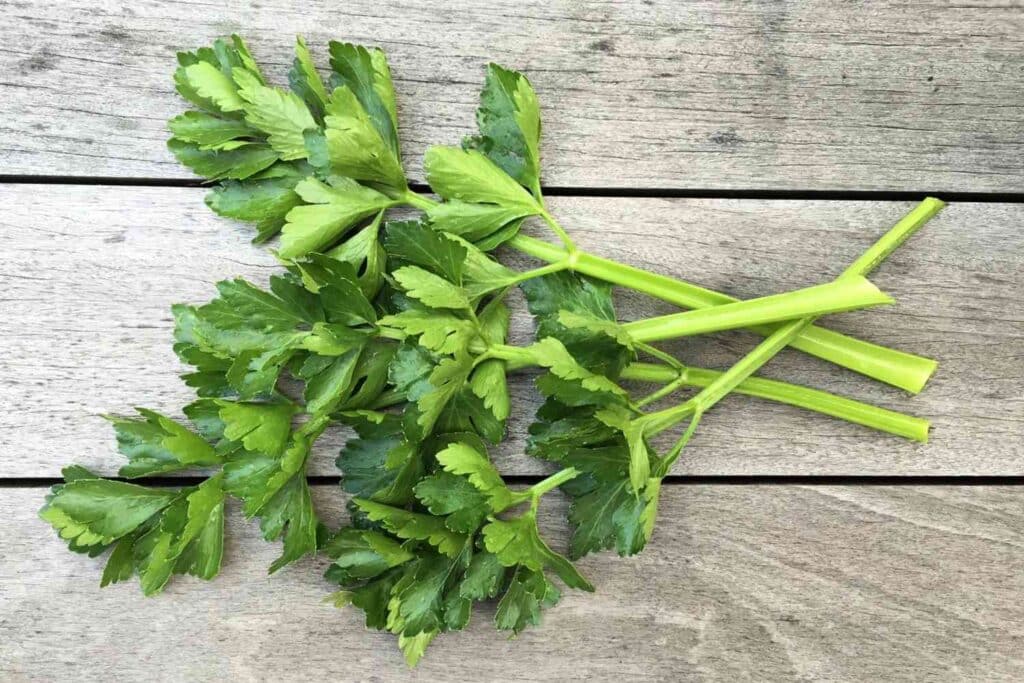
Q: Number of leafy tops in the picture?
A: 4